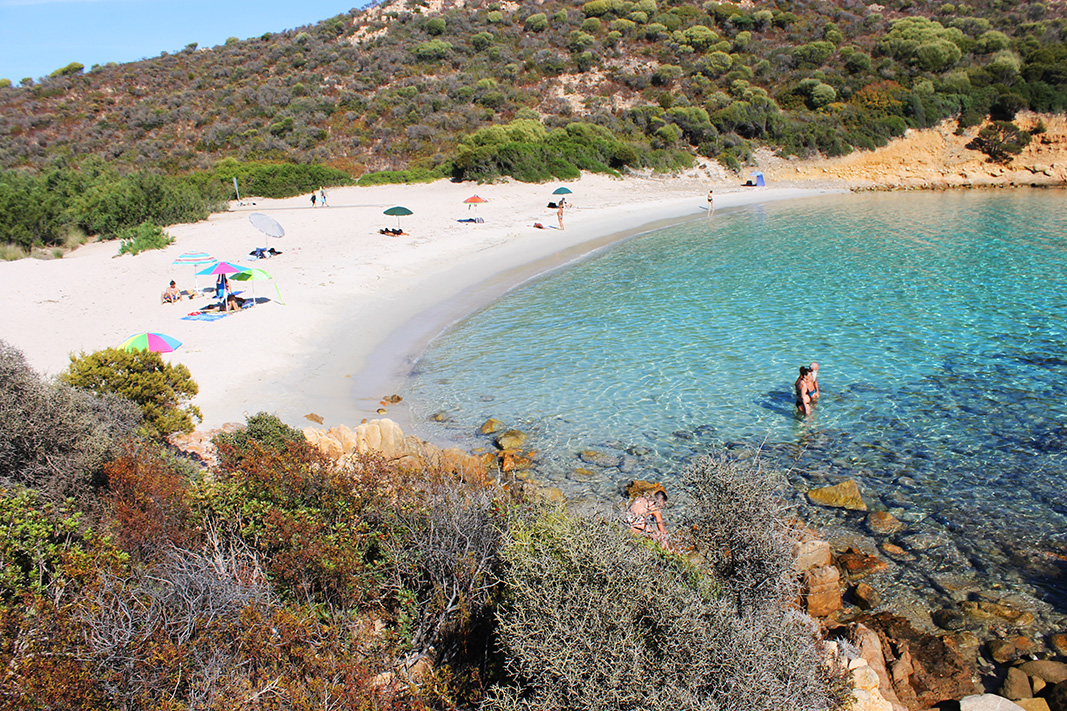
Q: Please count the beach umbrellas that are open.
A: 9